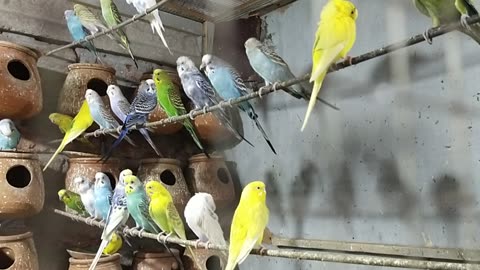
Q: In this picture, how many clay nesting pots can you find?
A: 12